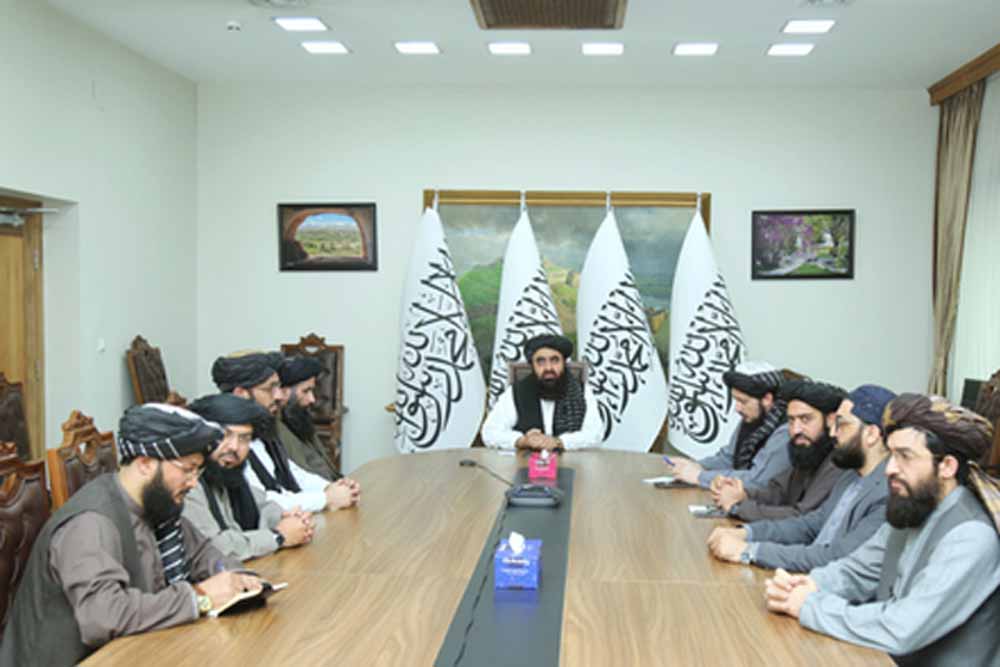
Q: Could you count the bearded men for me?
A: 9